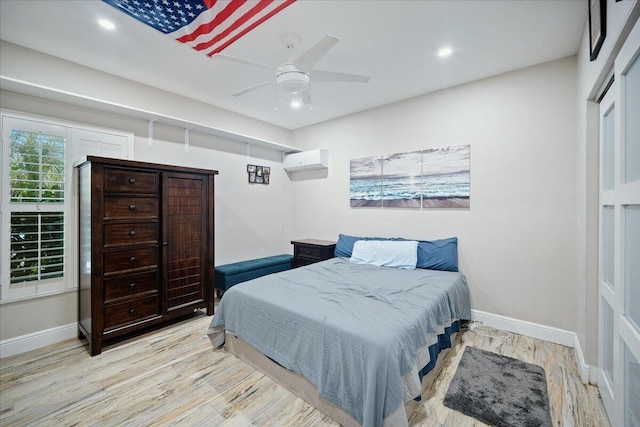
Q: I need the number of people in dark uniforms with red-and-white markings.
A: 0